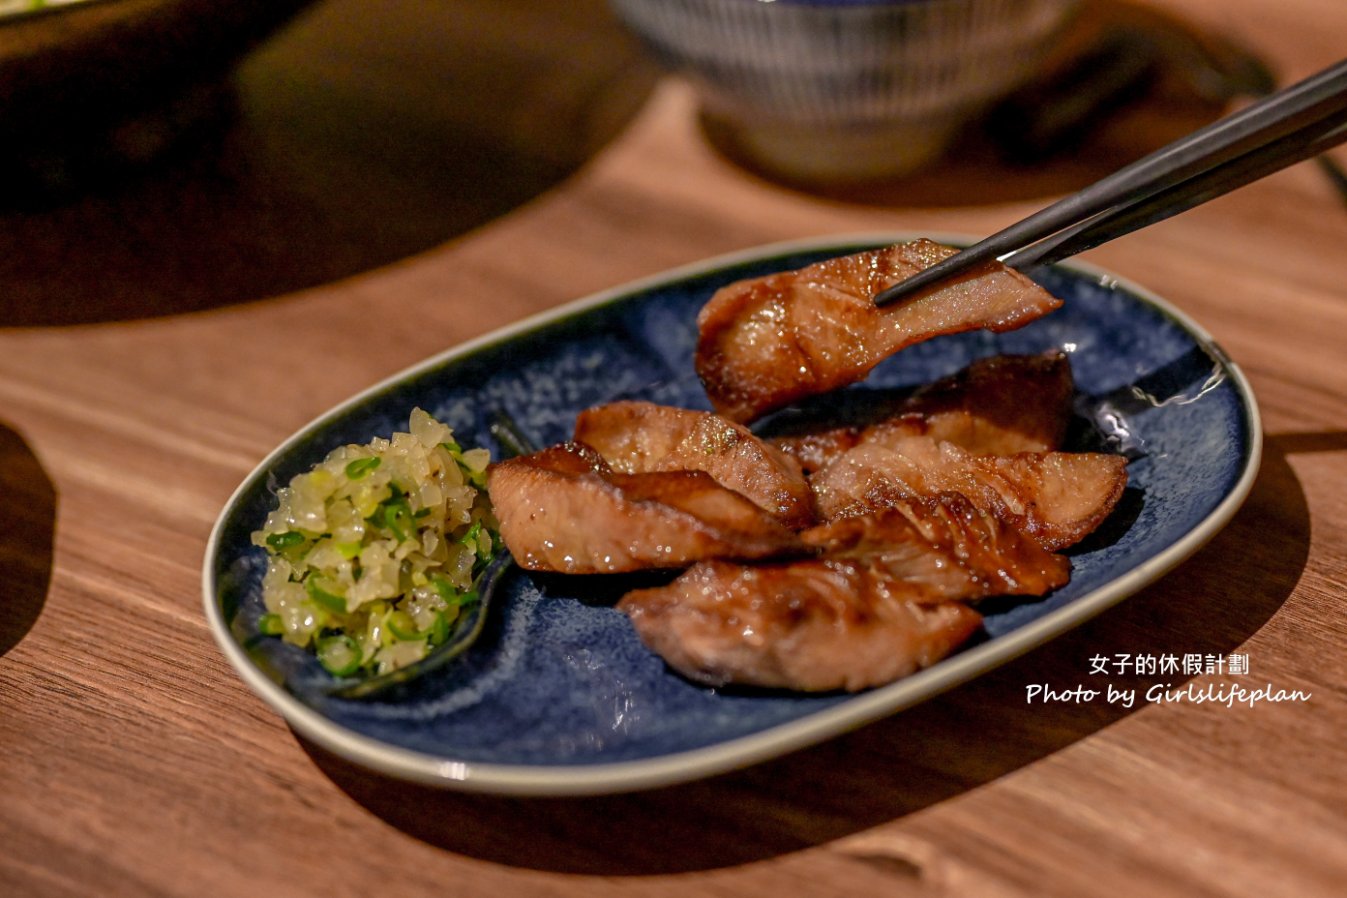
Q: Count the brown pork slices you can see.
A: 7